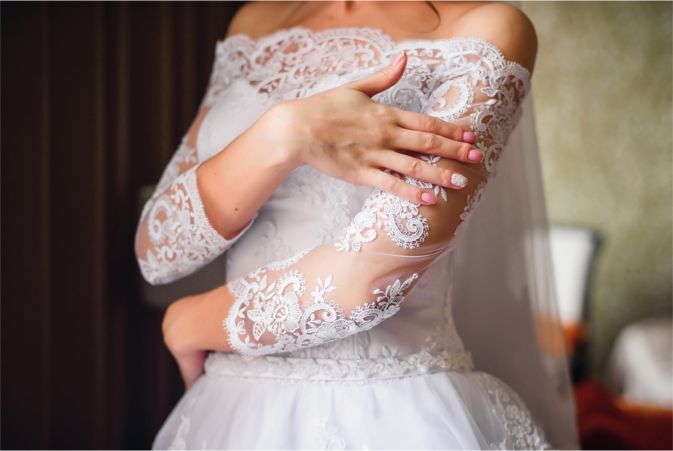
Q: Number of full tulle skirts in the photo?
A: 1